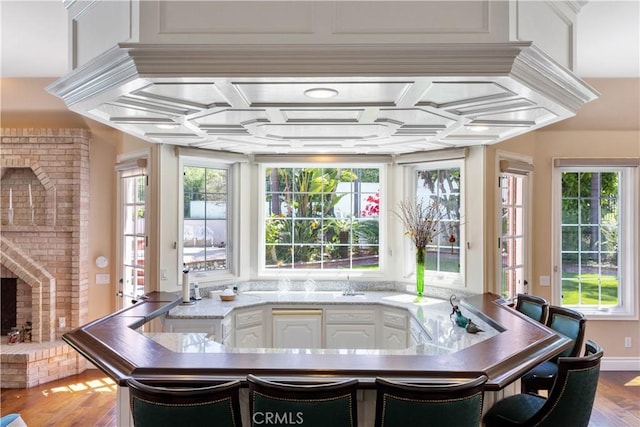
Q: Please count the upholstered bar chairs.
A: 6